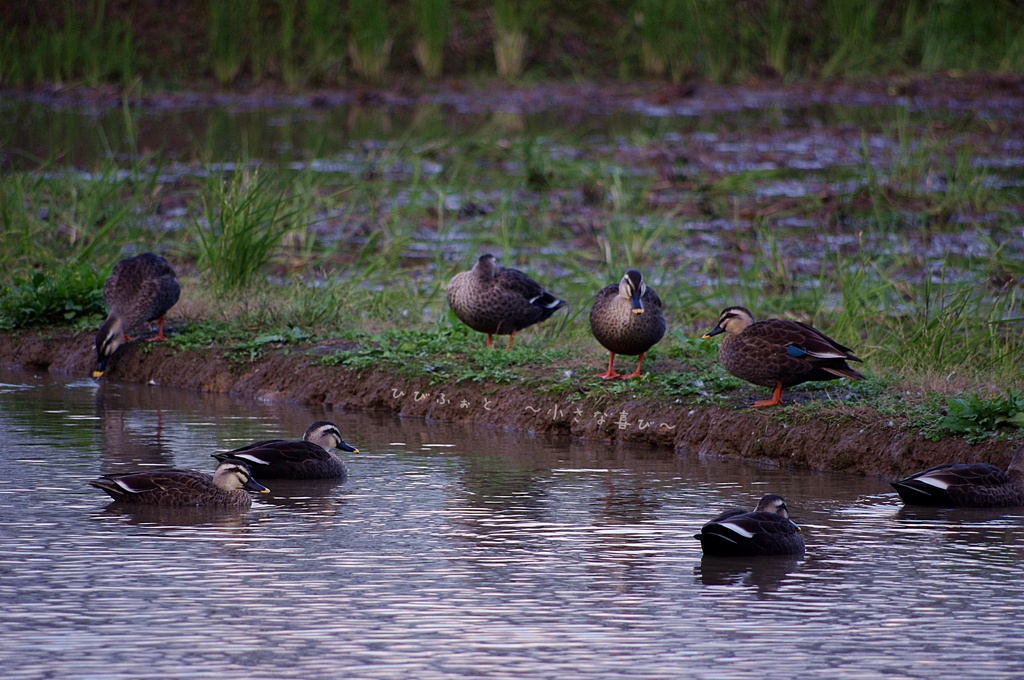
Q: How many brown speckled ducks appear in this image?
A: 8